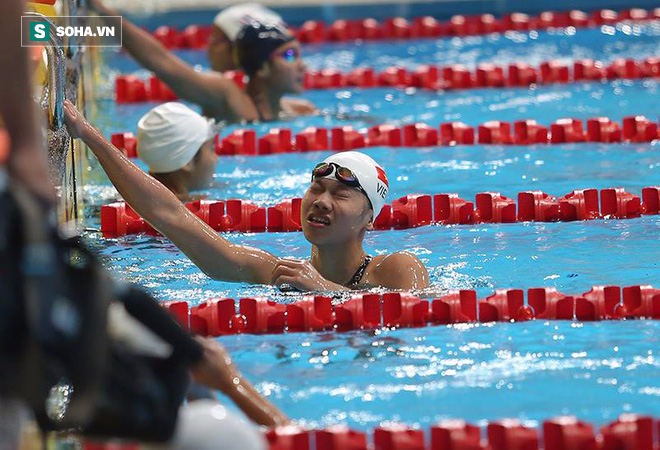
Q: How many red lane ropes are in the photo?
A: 6